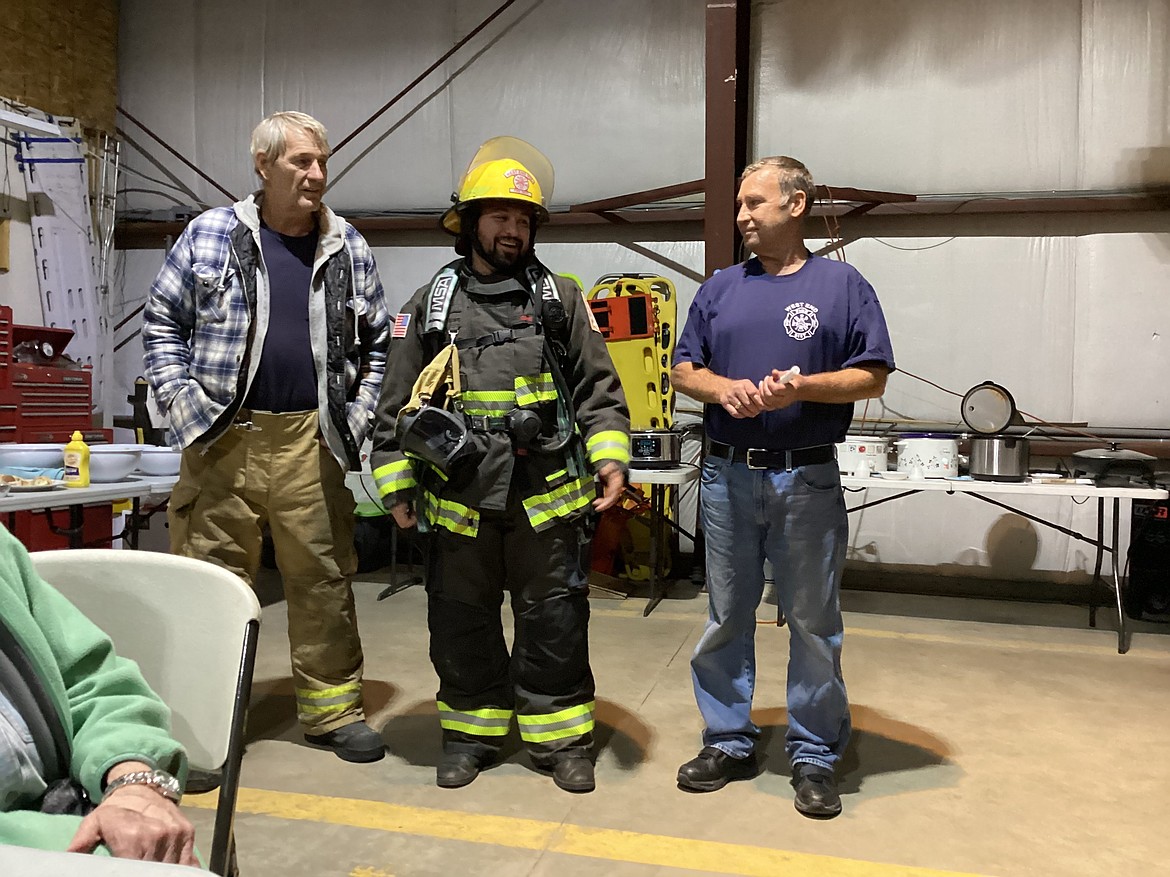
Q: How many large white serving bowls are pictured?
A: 3